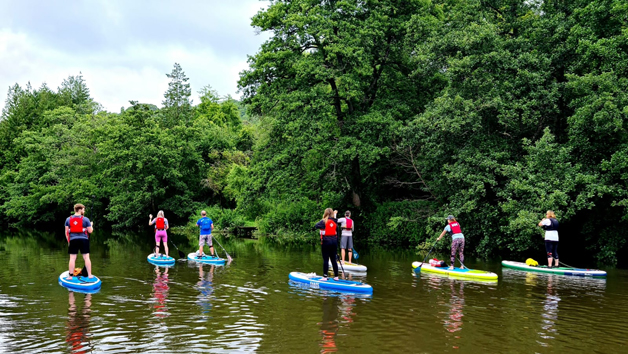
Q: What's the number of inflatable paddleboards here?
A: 7